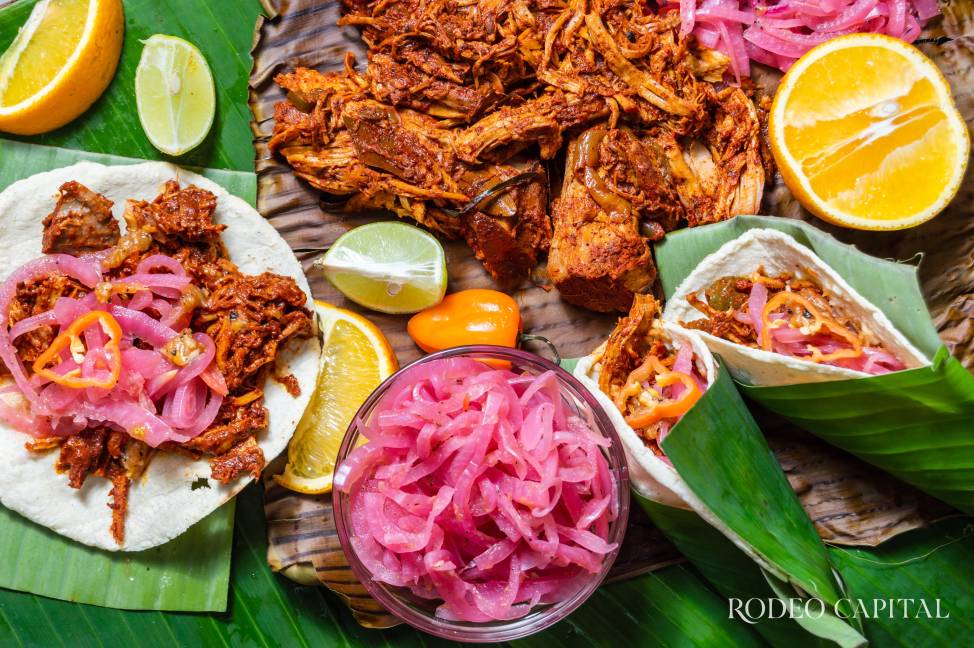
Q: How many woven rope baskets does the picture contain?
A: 0